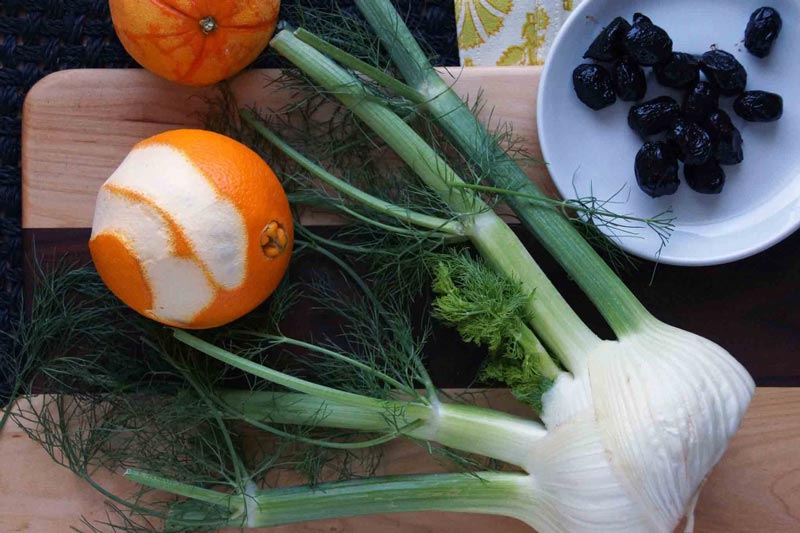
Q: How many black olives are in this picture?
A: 14